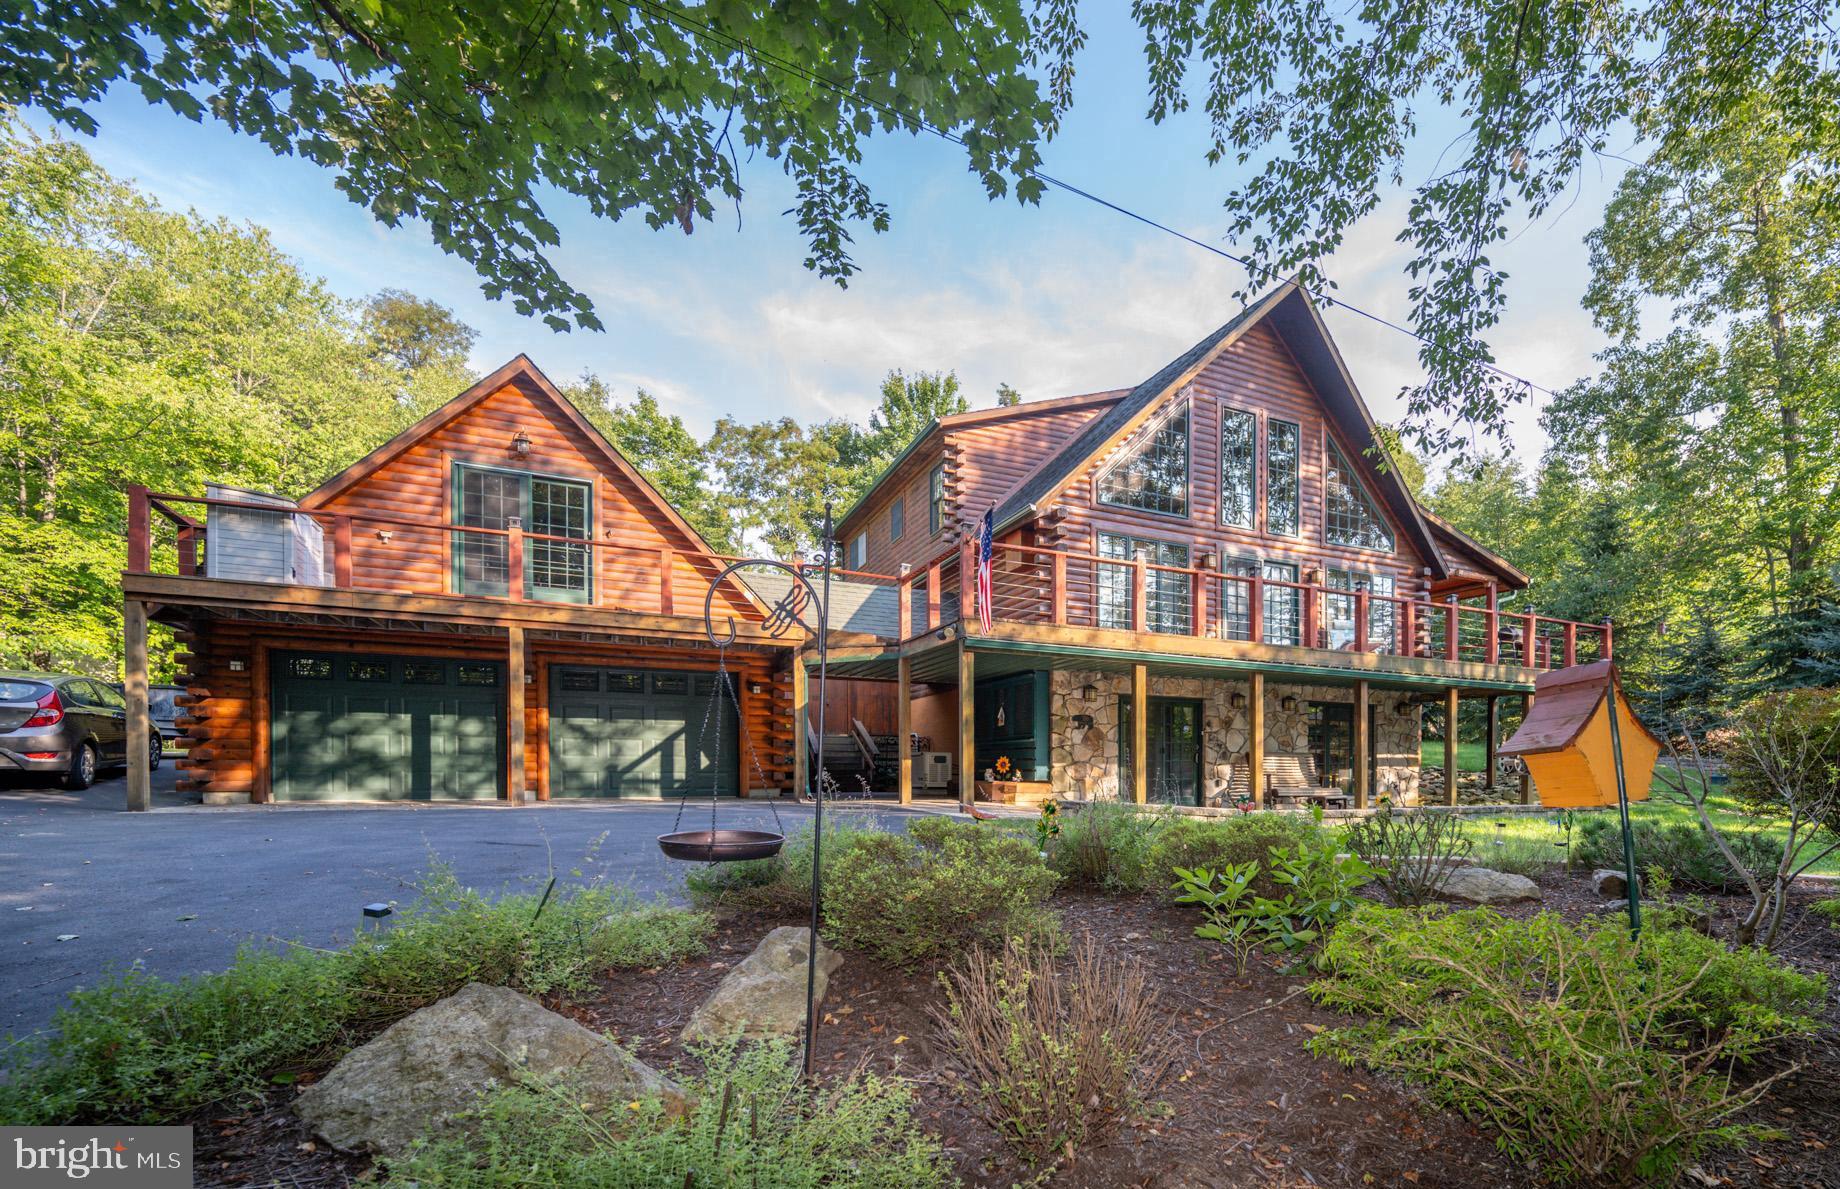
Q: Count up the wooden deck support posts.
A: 11